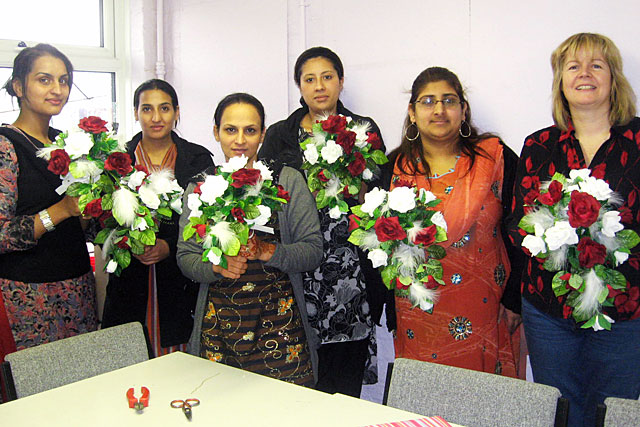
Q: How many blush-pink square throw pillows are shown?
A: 0